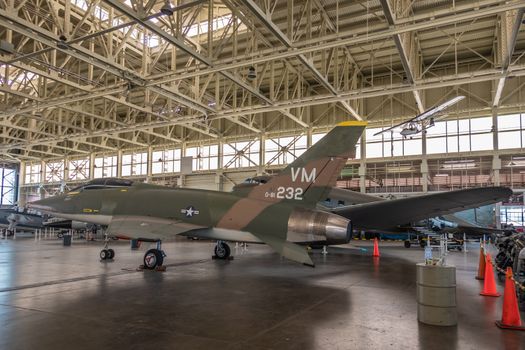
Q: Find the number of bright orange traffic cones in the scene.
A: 4